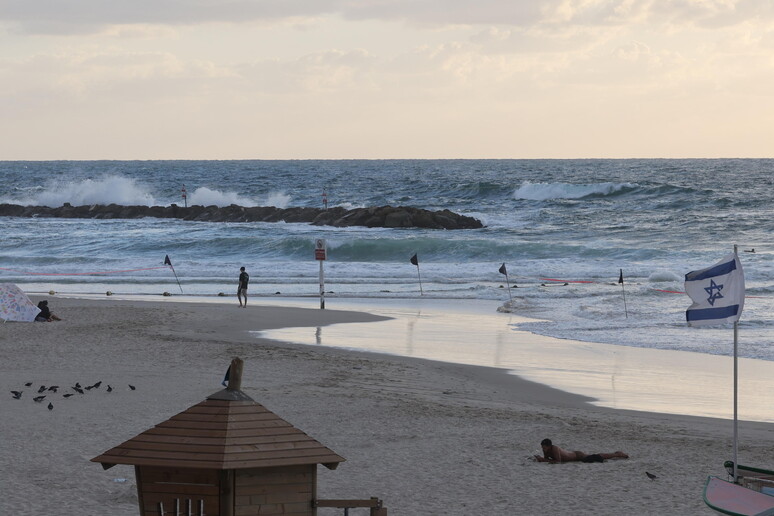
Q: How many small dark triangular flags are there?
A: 4